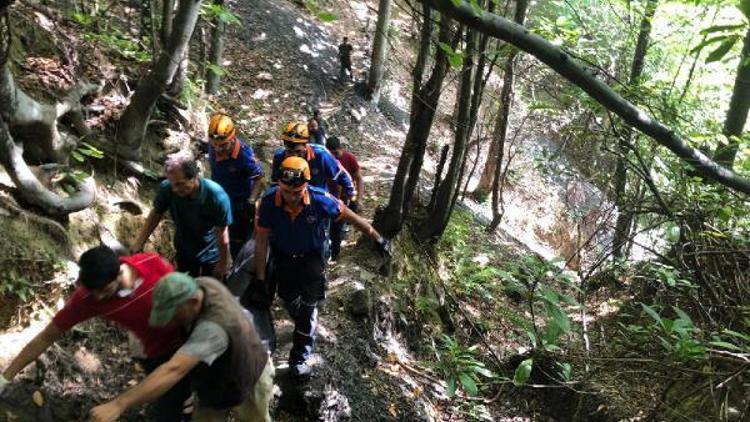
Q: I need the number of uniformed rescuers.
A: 3